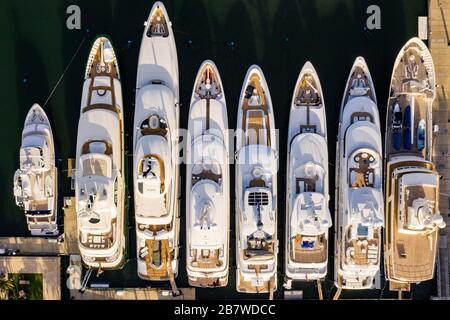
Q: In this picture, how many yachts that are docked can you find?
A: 8